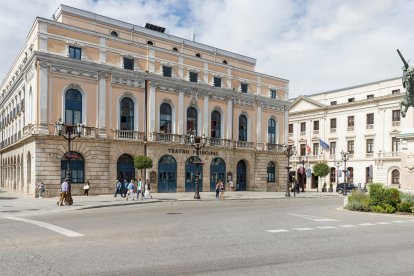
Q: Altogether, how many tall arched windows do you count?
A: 7